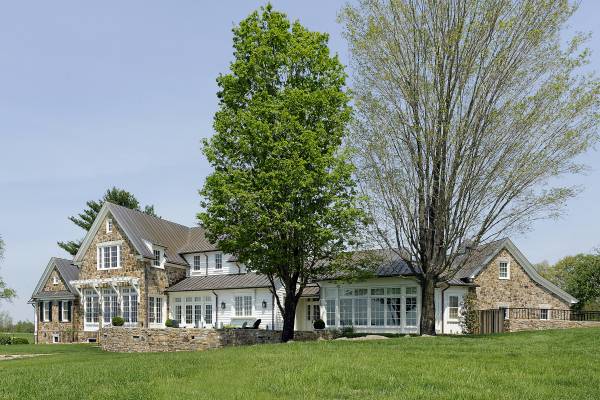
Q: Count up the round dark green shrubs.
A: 3